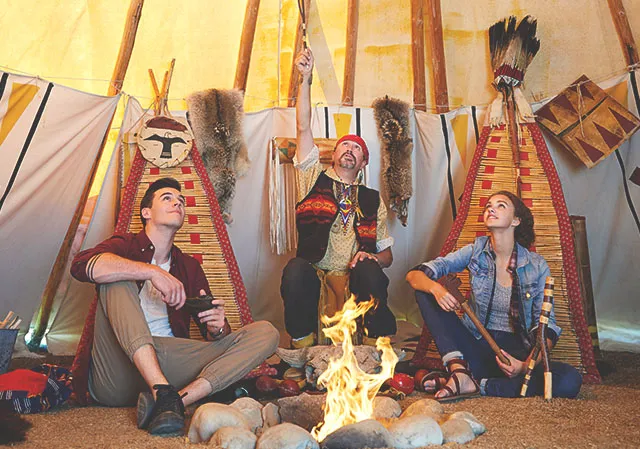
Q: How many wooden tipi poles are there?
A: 7